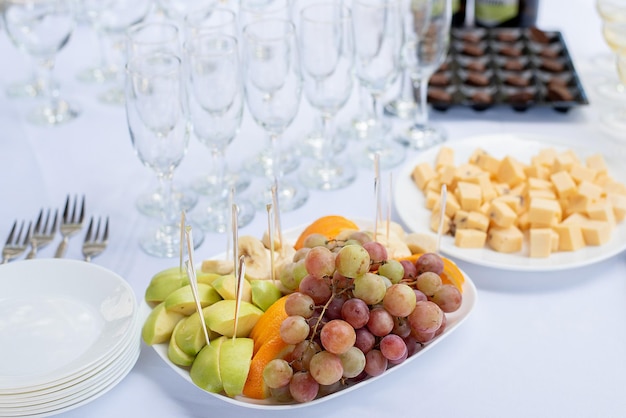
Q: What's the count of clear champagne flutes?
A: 12